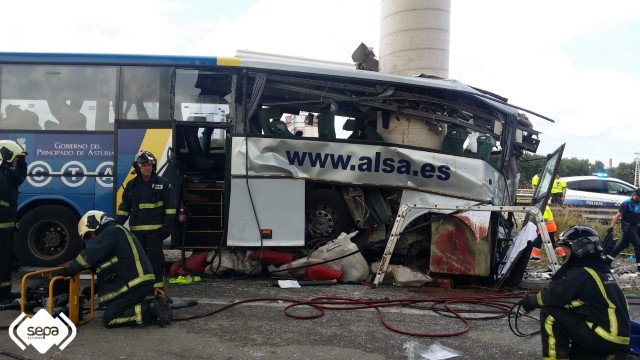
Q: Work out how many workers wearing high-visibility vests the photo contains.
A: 3